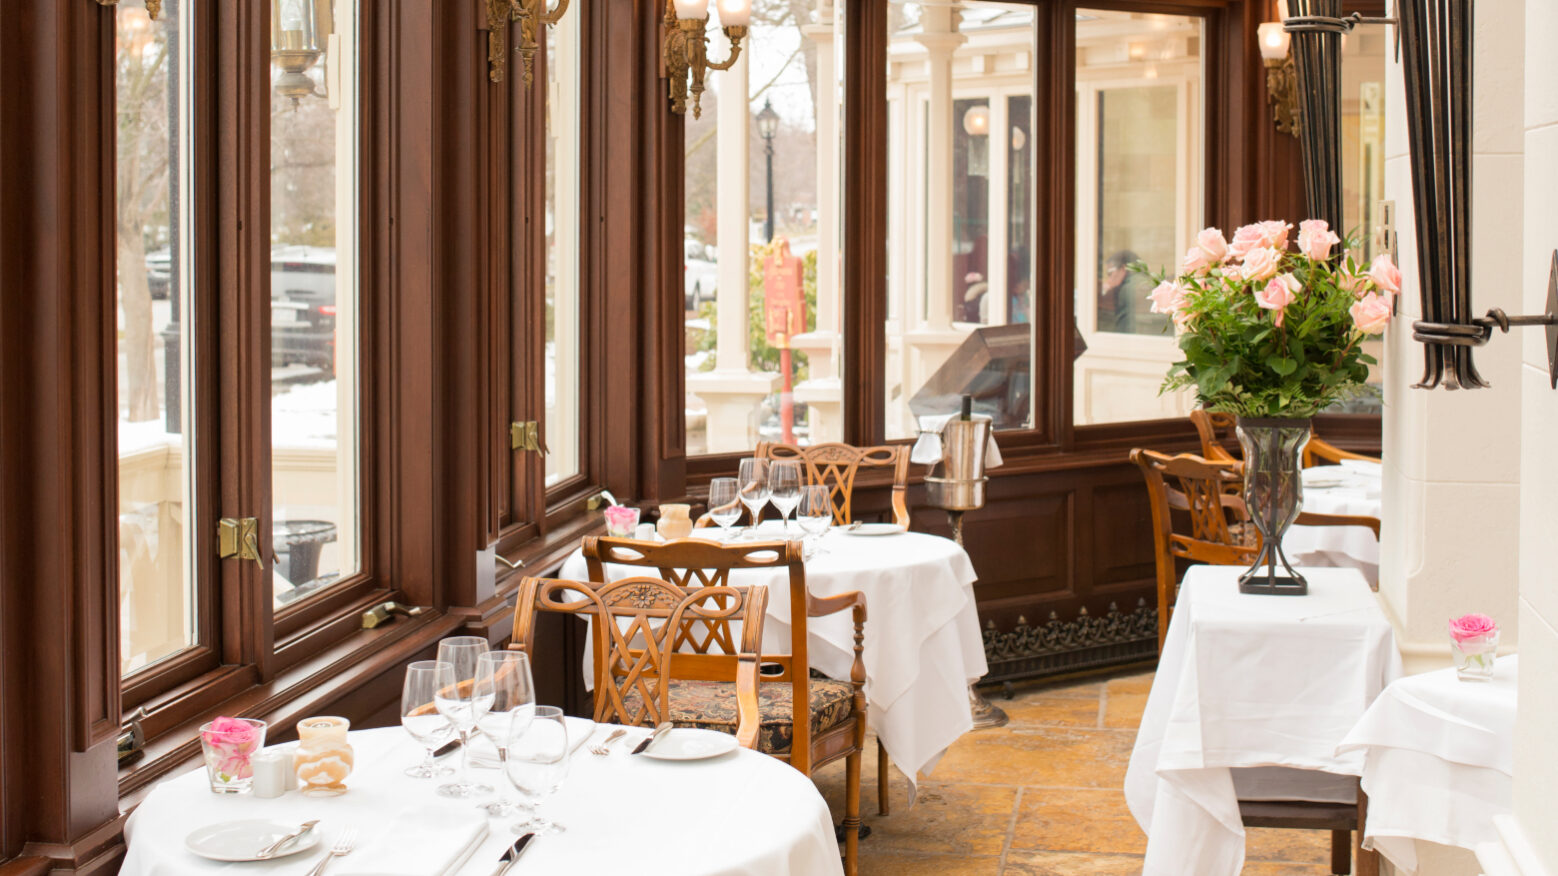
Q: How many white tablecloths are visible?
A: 5